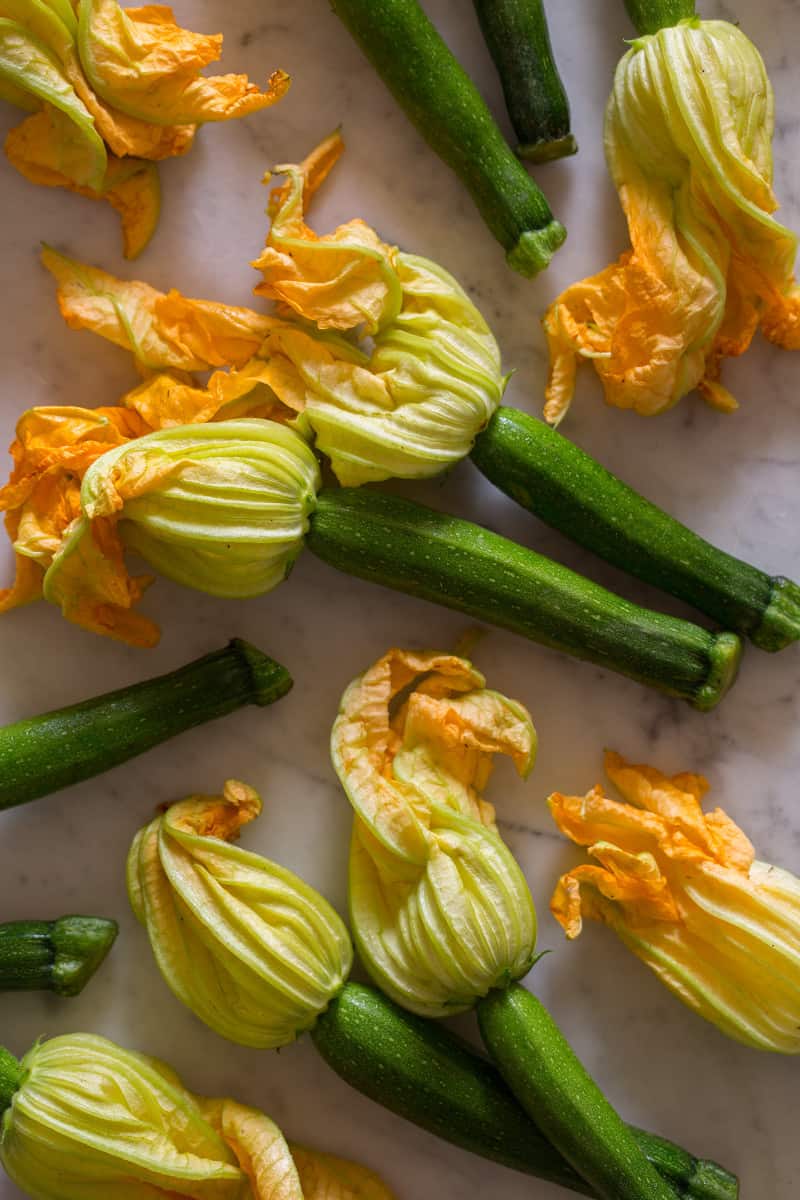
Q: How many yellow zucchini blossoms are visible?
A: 8